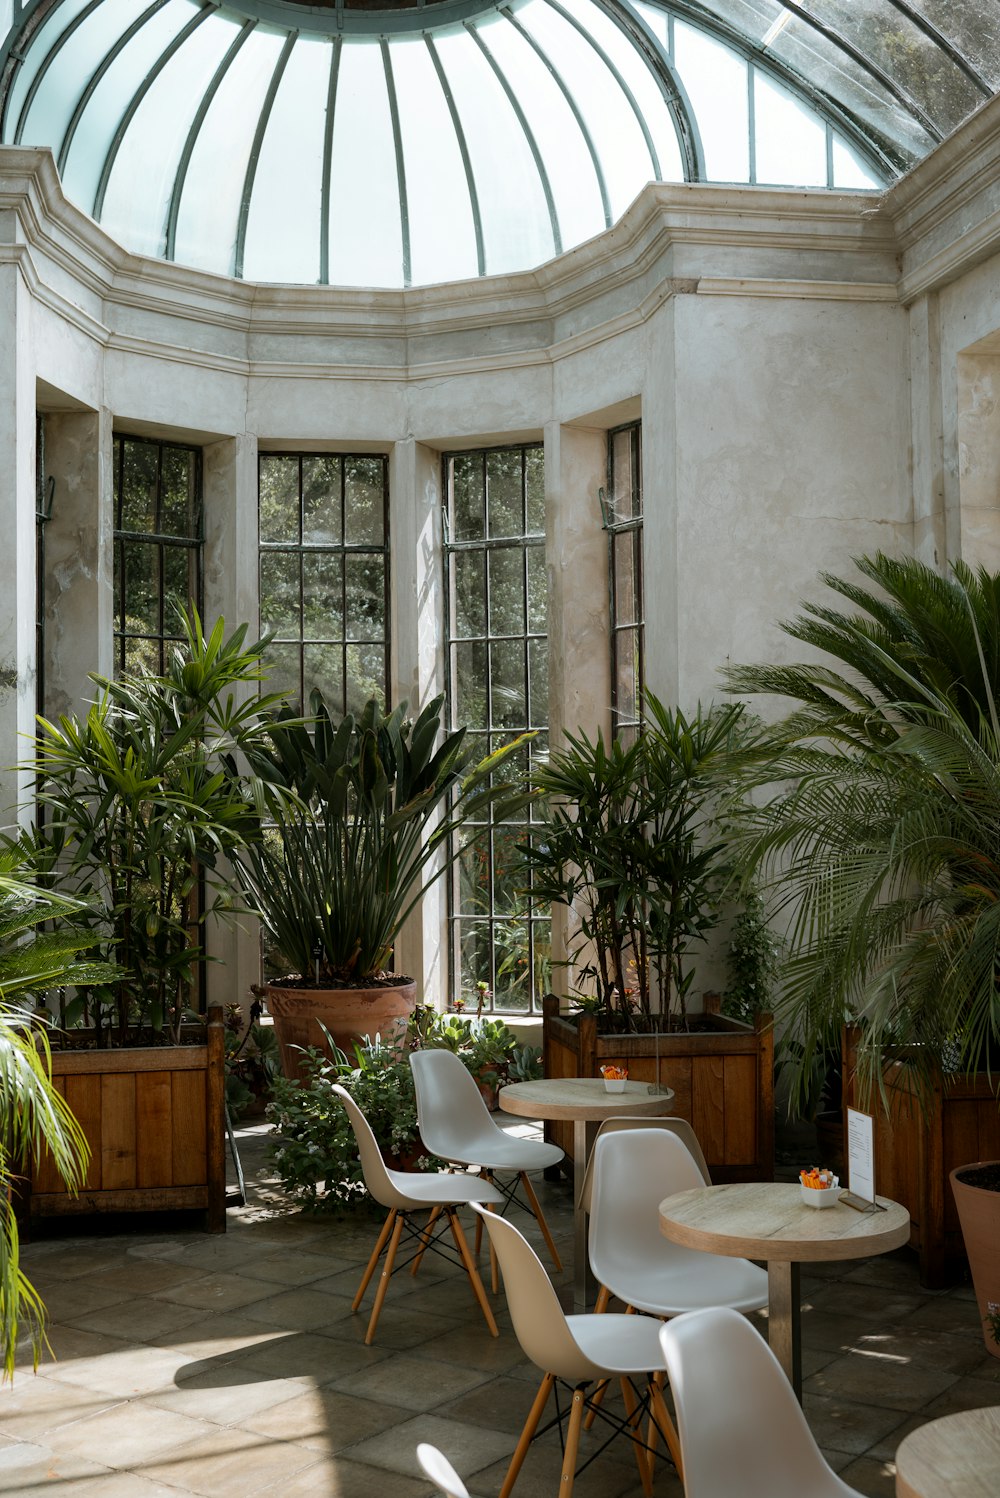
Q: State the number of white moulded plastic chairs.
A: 7